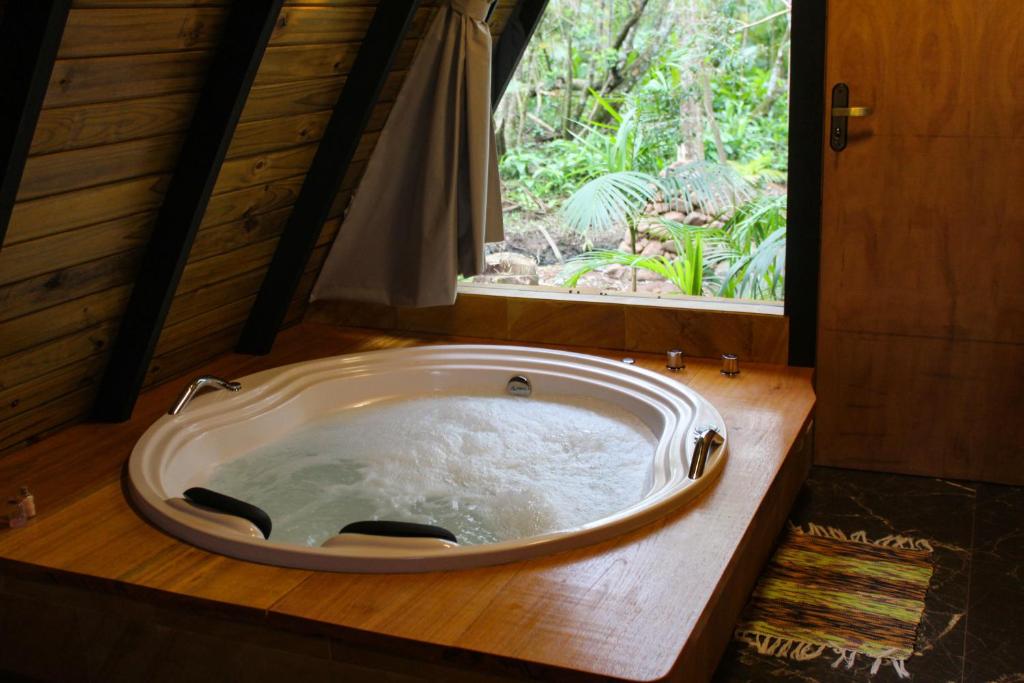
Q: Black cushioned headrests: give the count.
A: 2